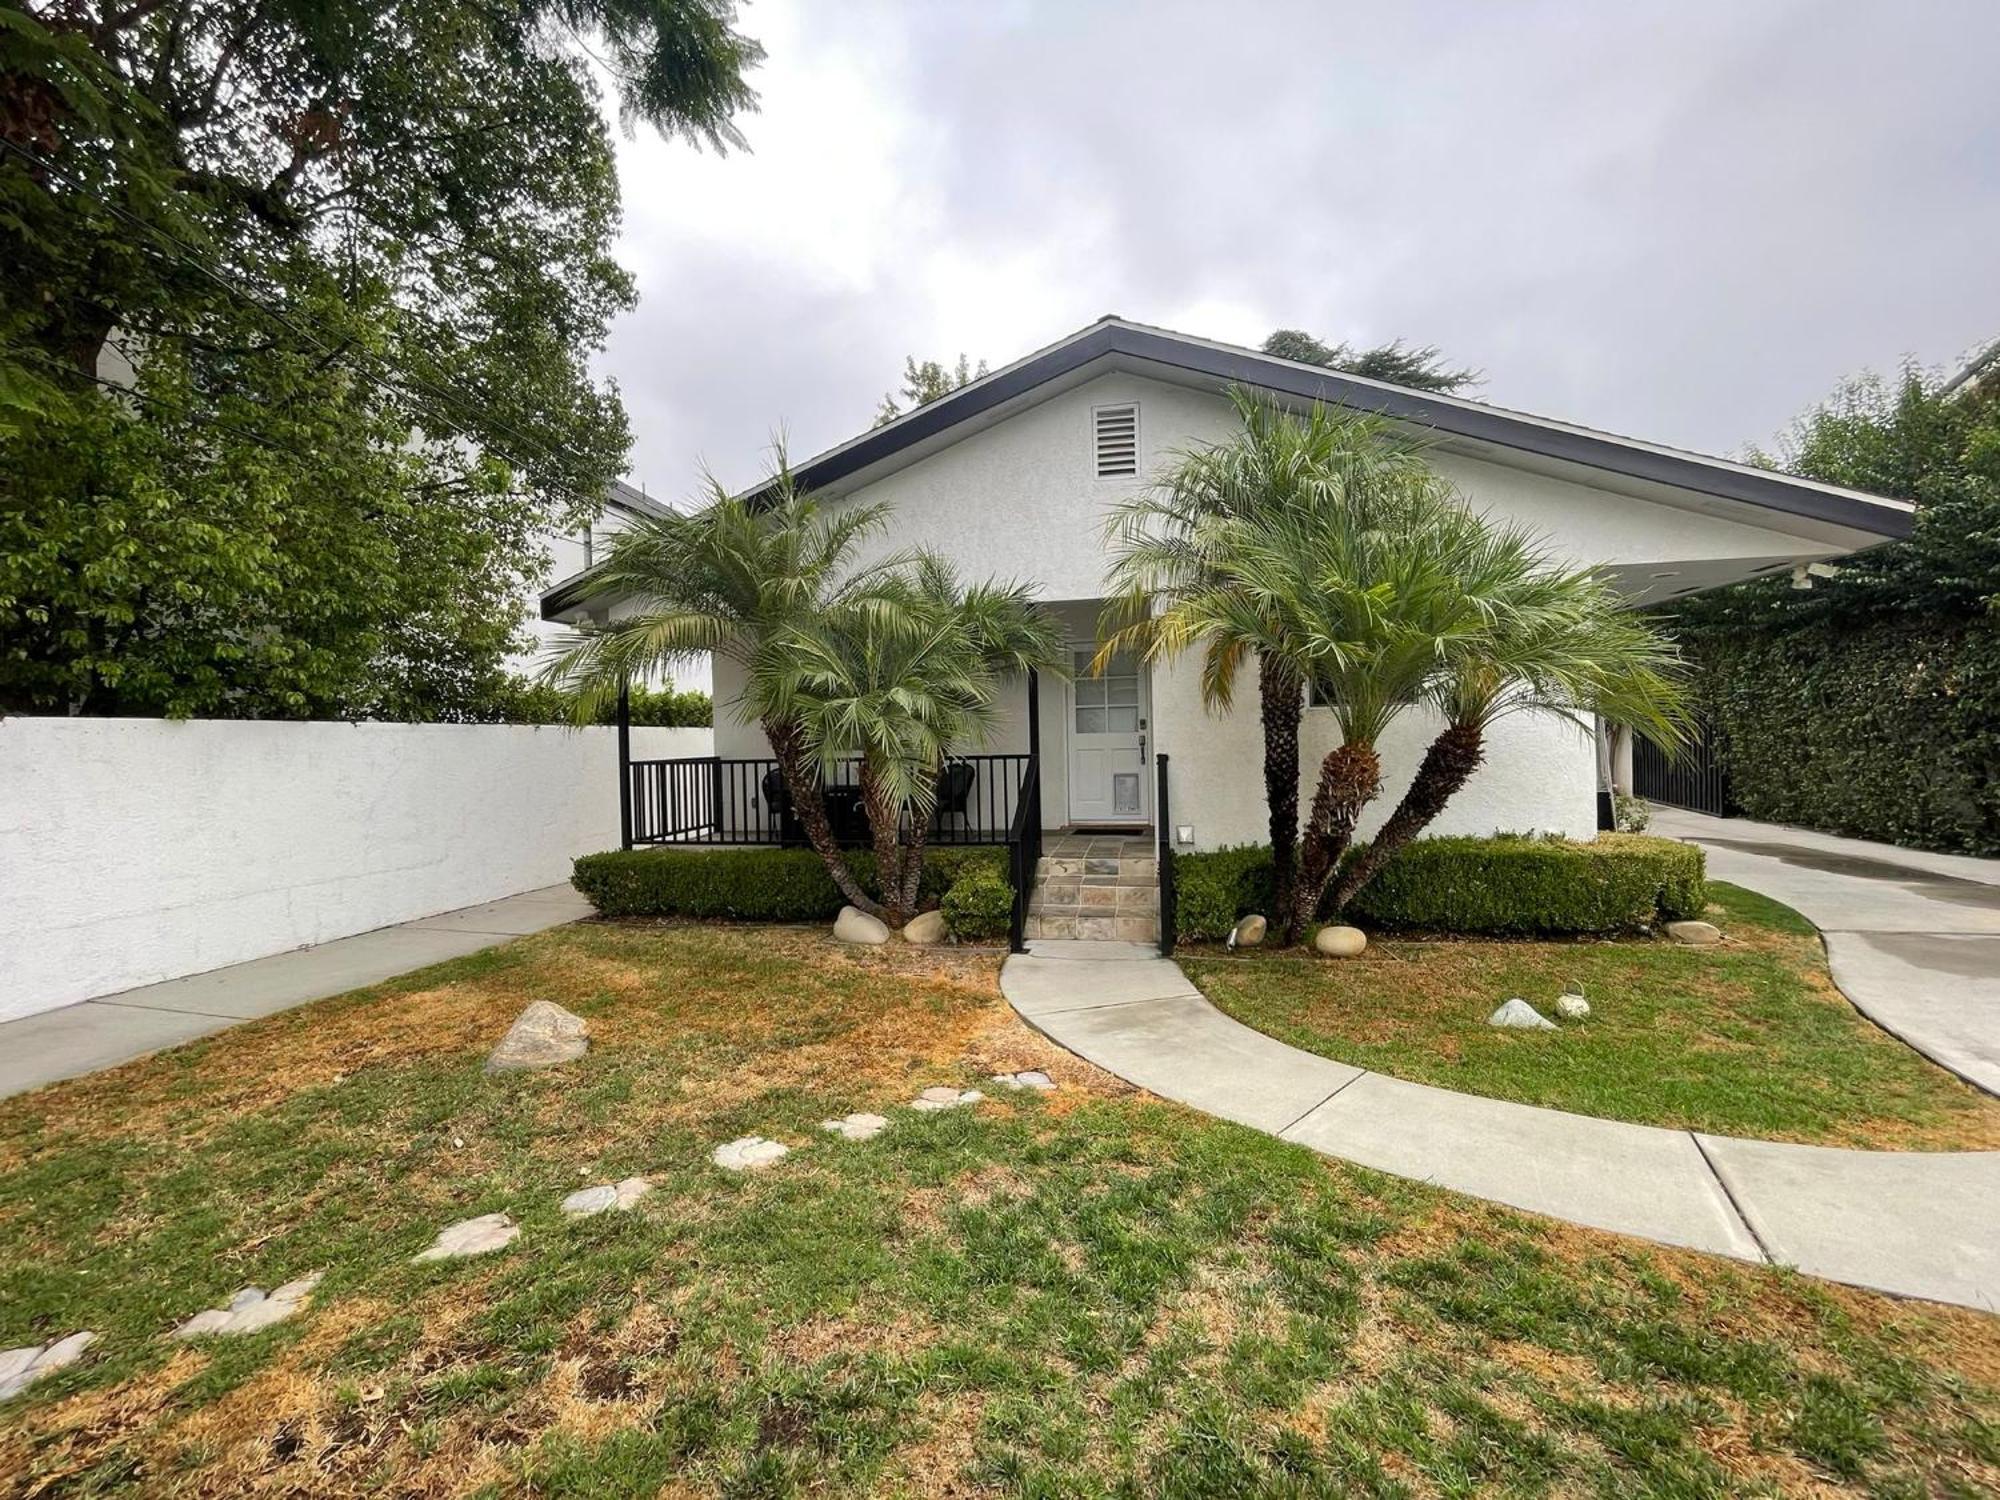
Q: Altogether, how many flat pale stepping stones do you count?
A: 8